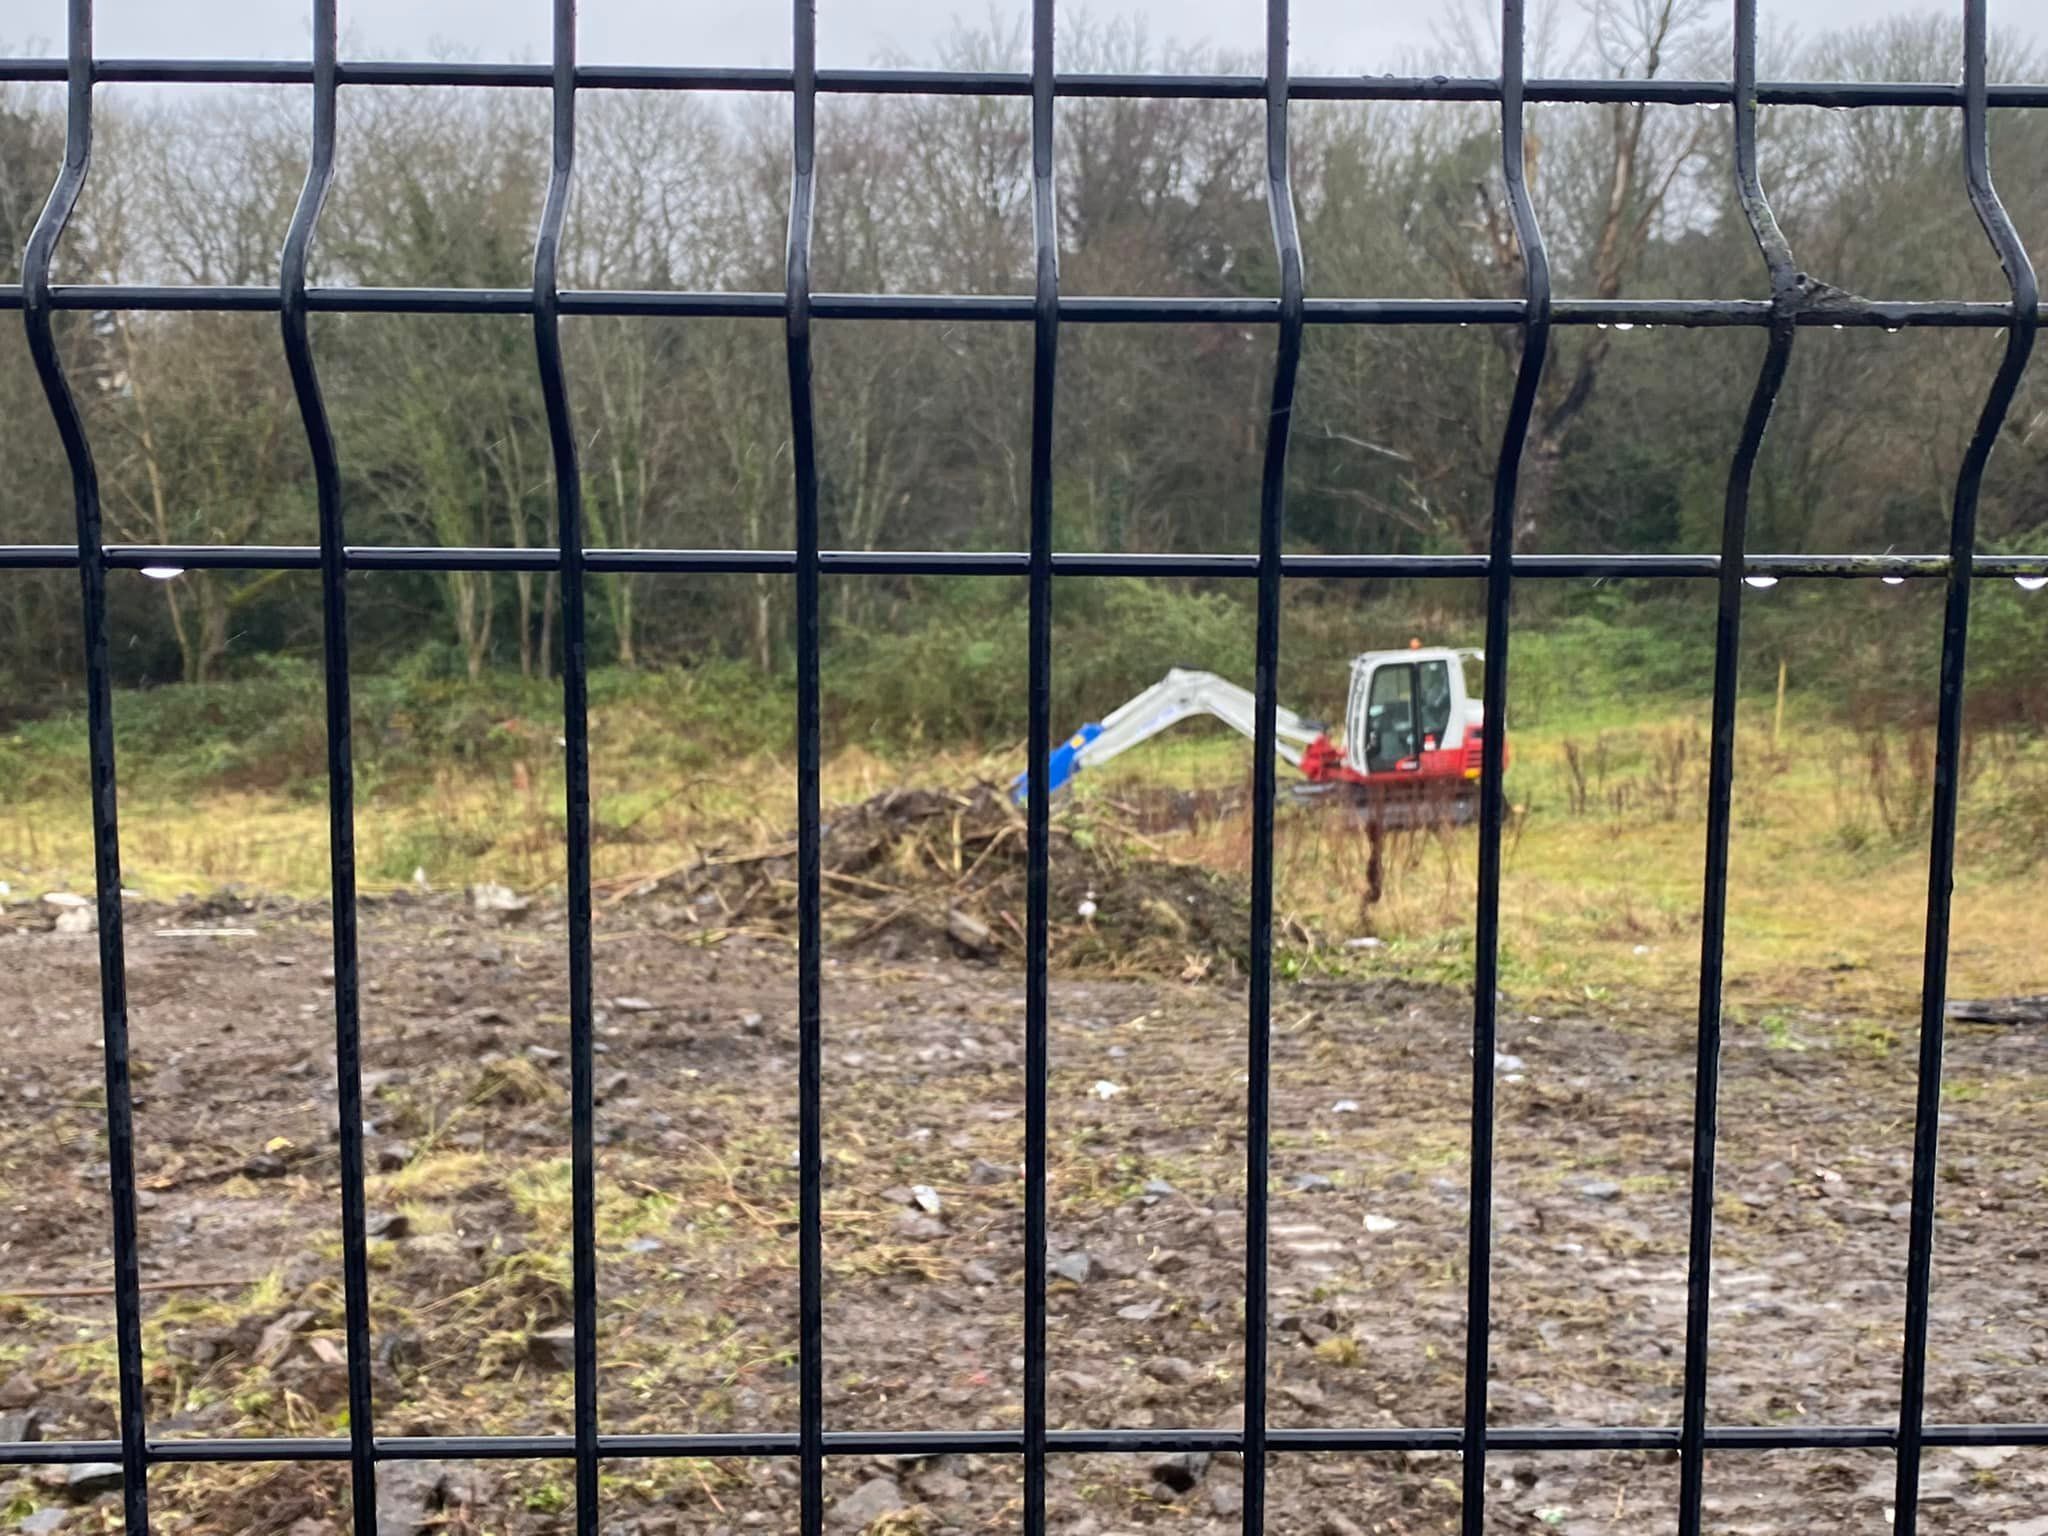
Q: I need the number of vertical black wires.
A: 9